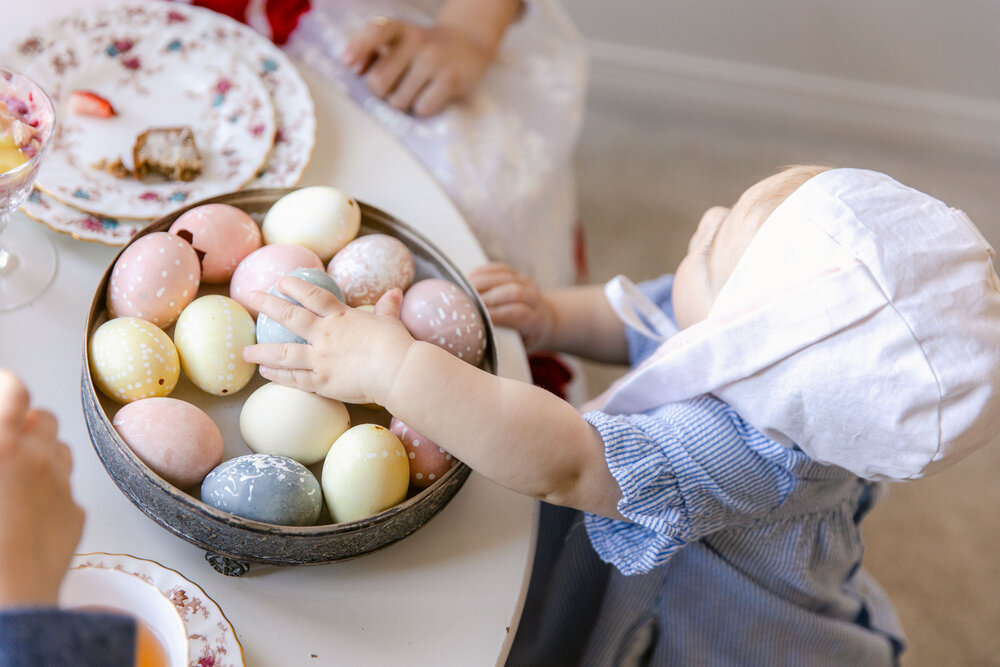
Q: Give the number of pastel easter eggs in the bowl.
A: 15